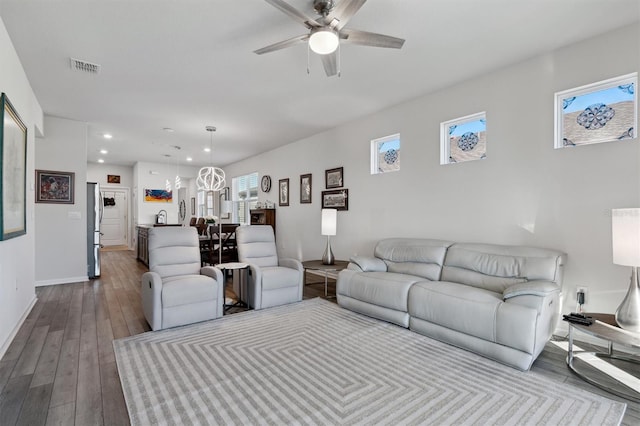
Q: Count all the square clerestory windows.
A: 3